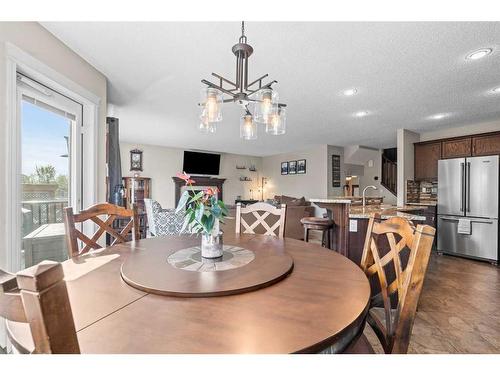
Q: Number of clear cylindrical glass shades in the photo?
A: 5